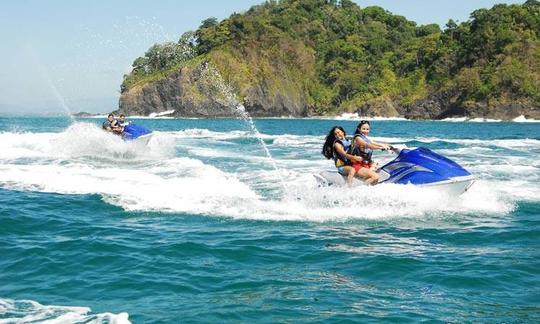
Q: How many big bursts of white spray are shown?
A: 2